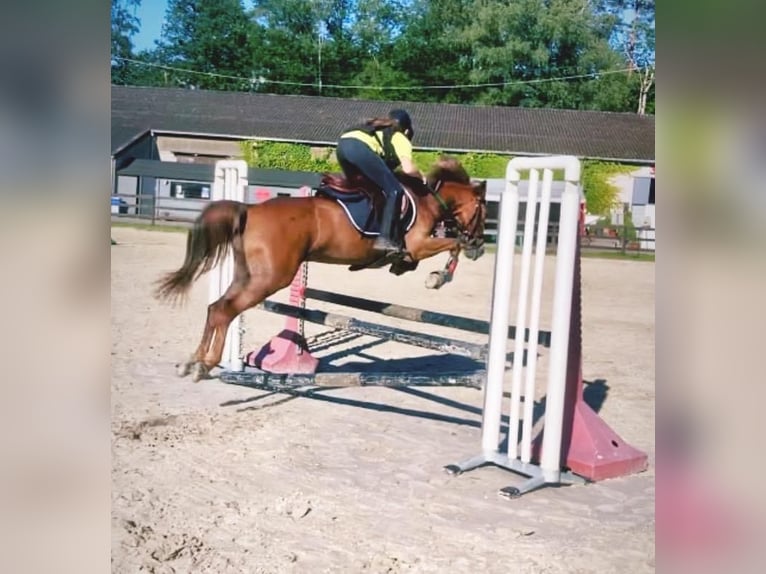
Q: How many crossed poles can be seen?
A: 3